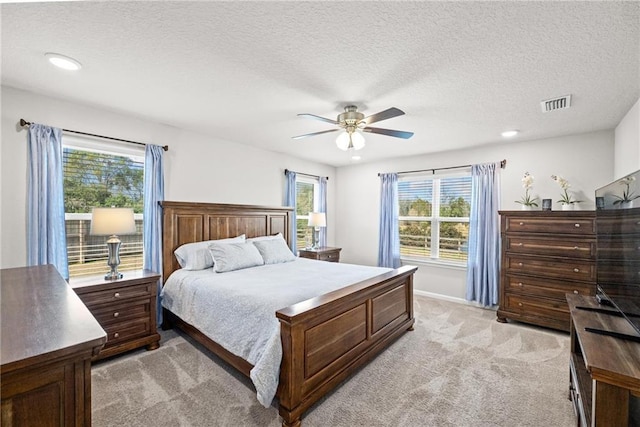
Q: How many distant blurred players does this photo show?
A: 0